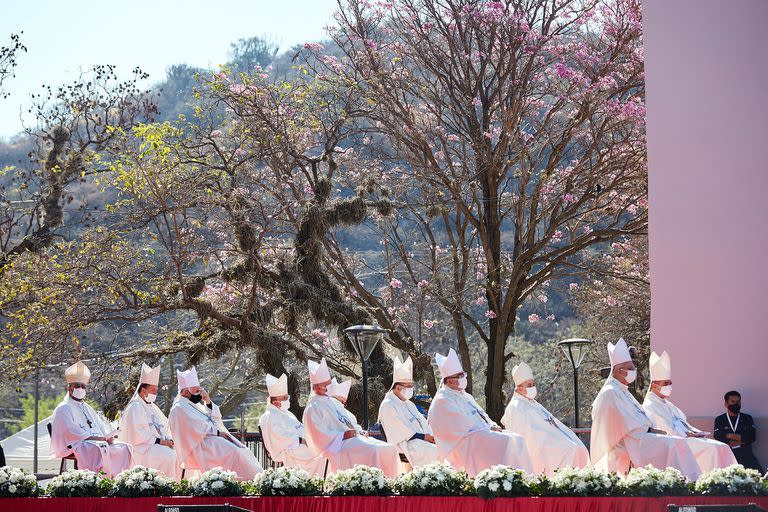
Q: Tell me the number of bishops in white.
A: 11